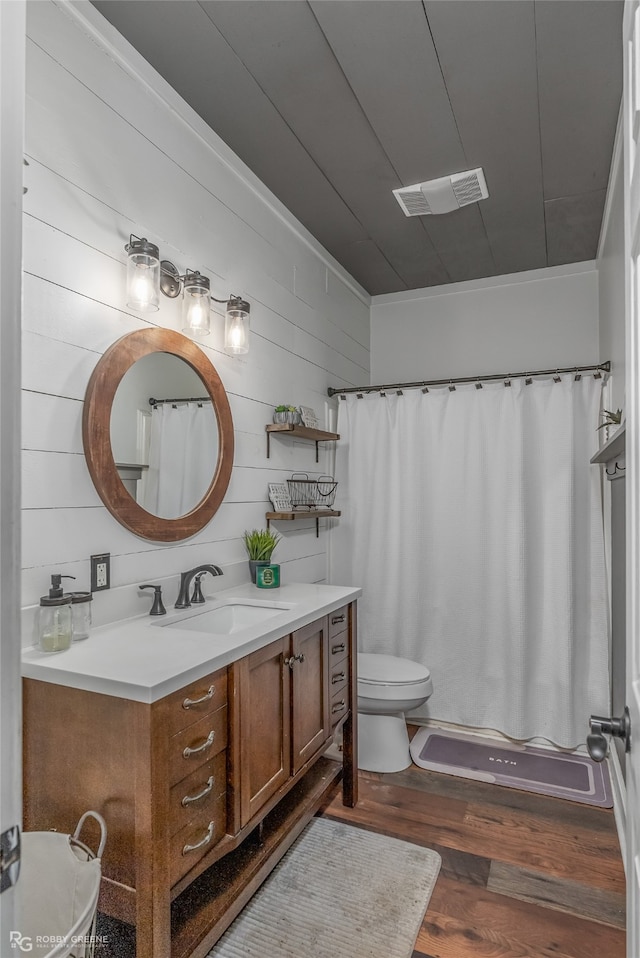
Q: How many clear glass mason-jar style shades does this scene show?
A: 3